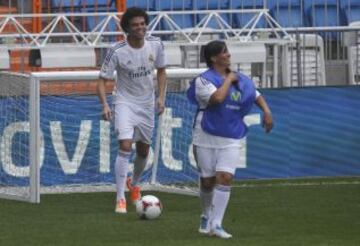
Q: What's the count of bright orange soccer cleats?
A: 2